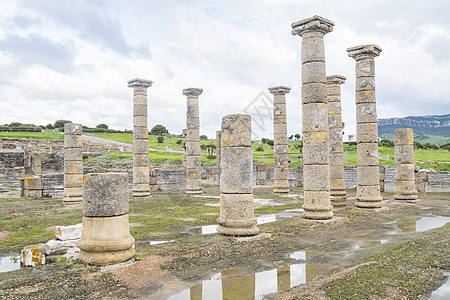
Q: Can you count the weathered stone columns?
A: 10